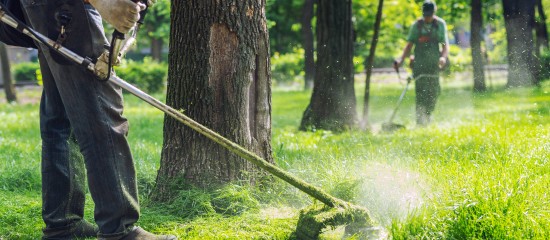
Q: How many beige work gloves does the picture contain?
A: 1